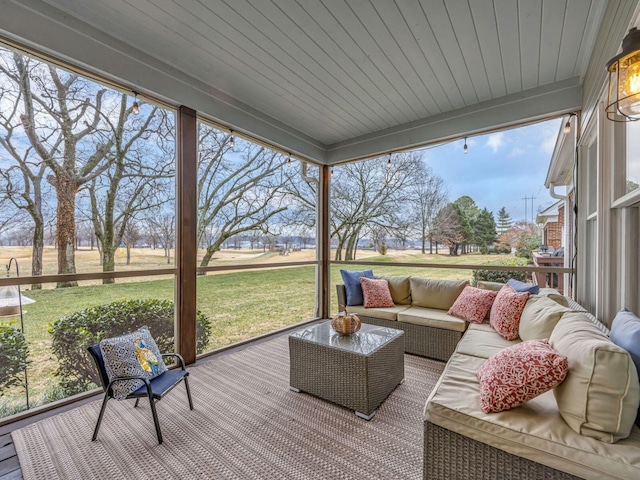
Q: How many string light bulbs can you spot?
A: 7